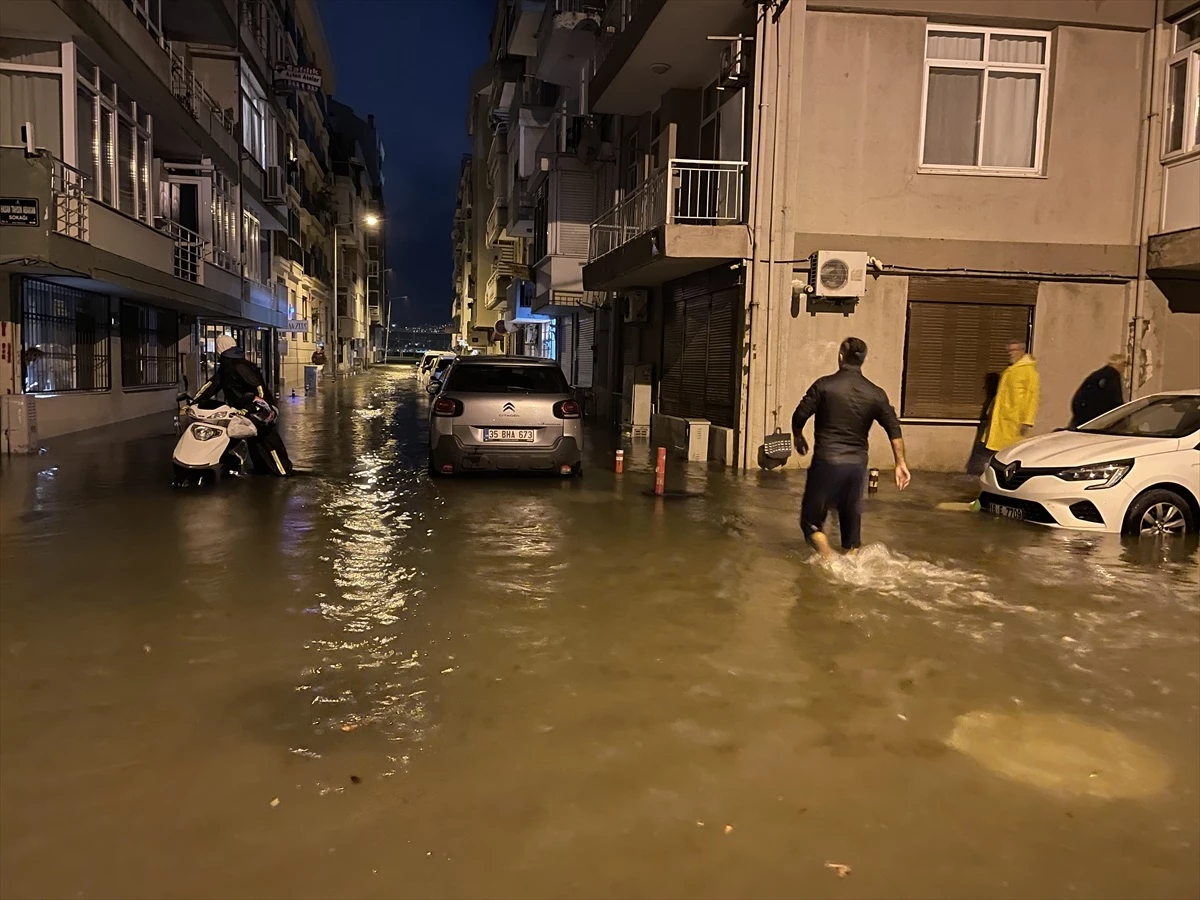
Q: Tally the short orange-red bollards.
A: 2